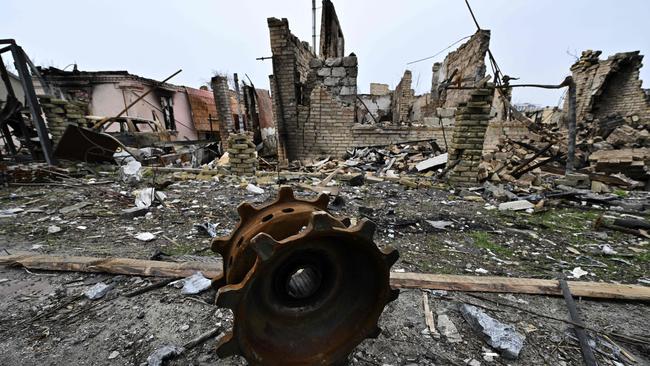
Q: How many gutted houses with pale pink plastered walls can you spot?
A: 1